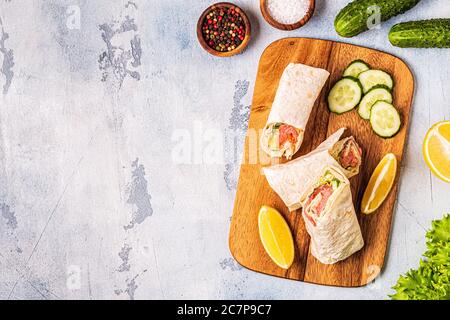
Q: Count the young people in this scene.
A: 0